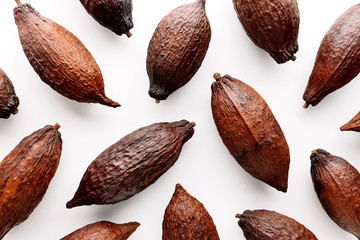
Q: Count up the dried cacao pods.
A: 14